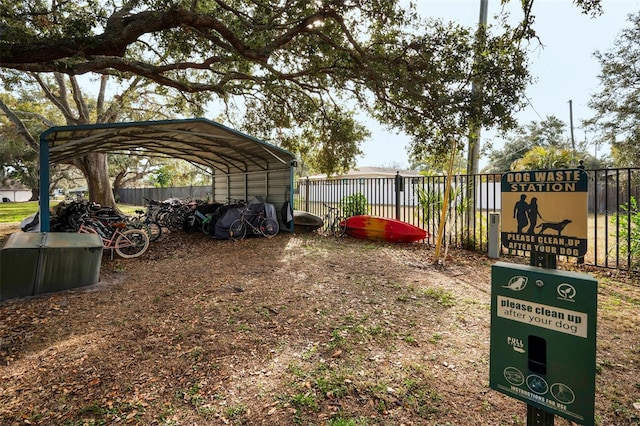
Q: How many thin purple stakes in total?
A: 0